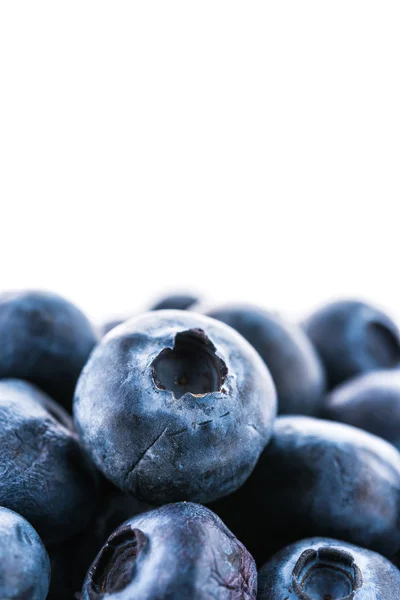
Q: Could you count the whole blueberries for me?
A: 1